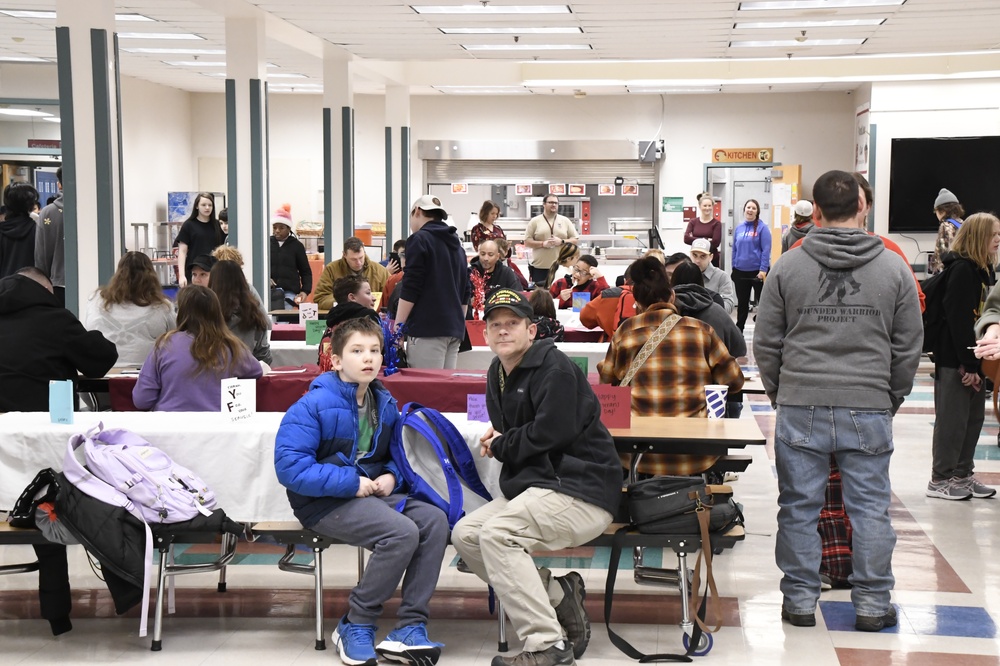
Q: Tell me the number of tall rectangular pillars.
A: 4